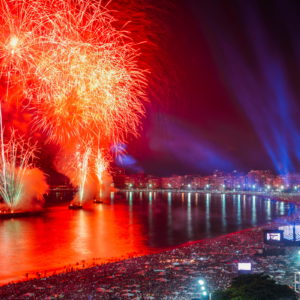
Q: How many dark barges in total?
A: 3